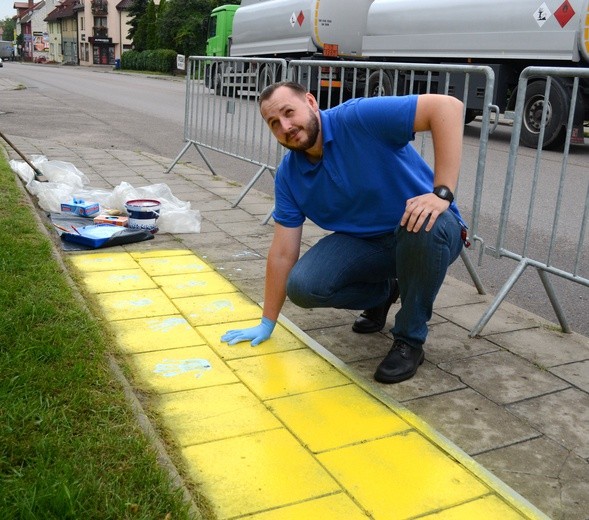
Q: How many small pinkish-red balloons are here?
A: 0